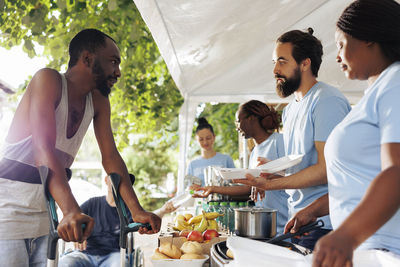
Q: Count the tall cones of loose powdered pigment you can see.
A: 0